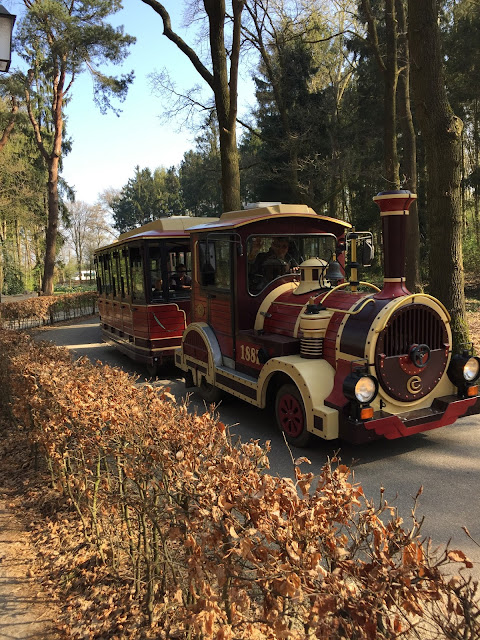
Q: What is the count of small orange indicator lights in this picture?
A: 2